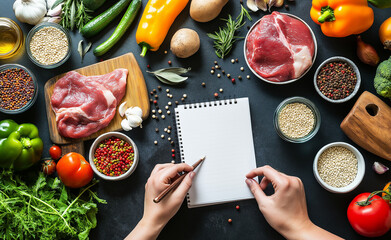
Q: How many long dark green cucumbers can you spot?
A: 2